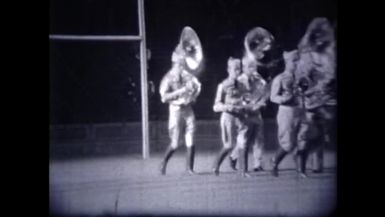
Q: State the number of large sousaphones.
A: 3